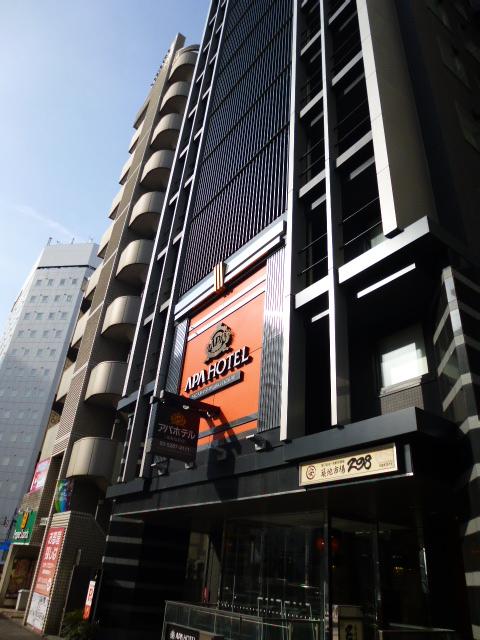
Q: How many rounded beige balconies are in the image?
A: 9